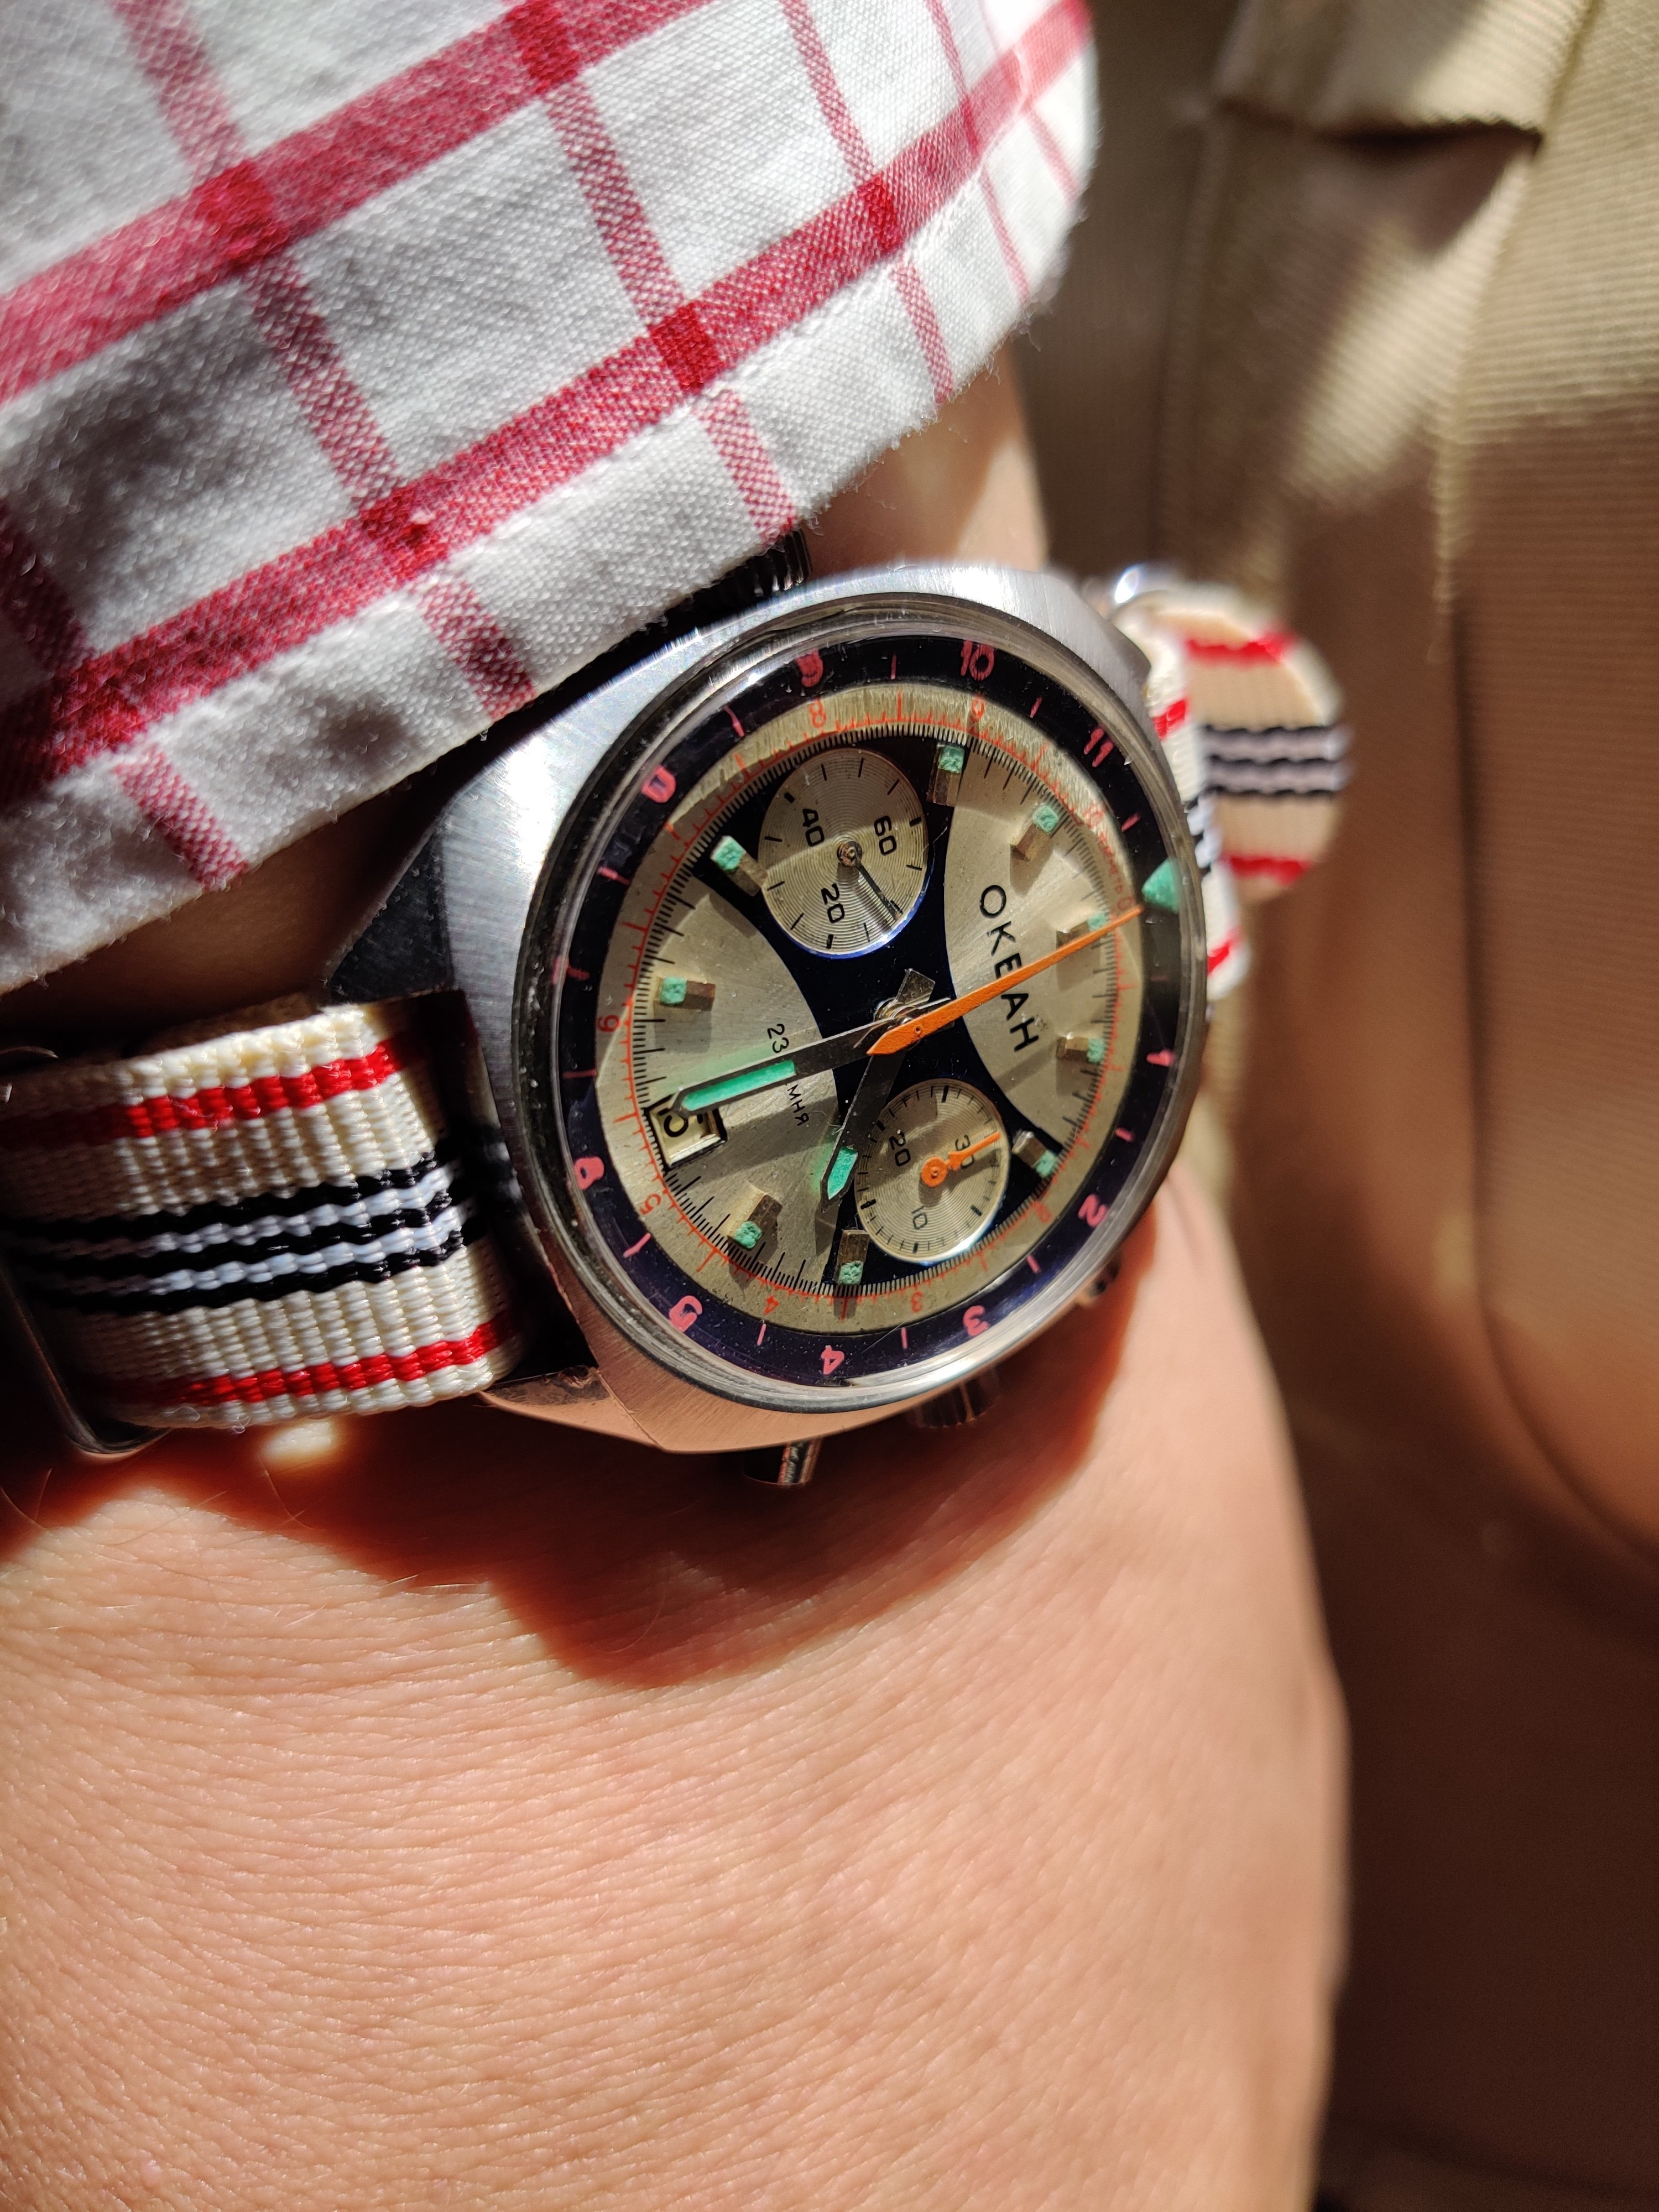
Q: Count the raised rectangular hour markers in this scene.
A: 9